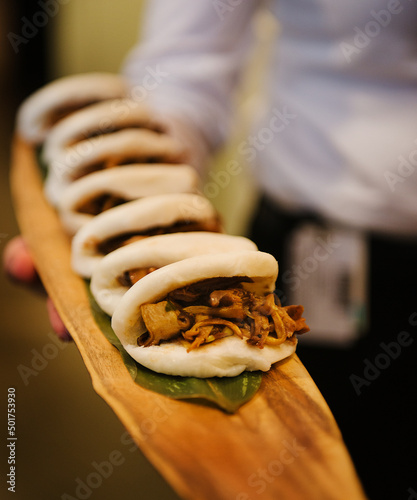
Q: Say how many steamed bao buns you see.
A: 7